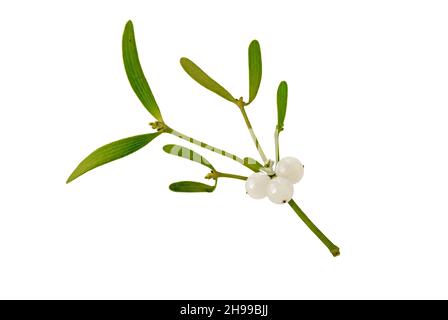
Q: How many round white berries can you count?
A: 3